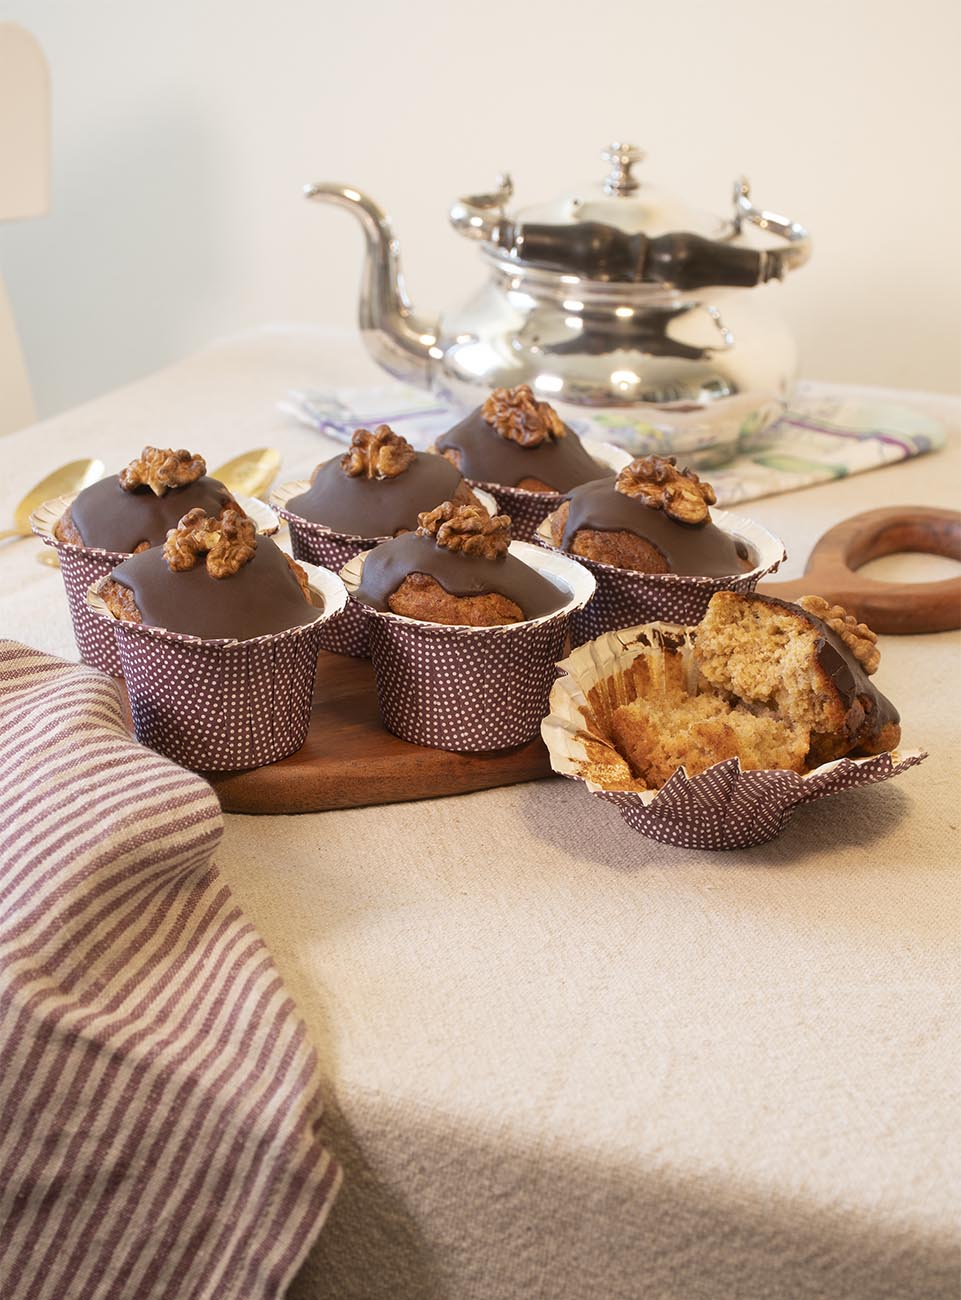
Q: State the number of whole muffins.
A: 6